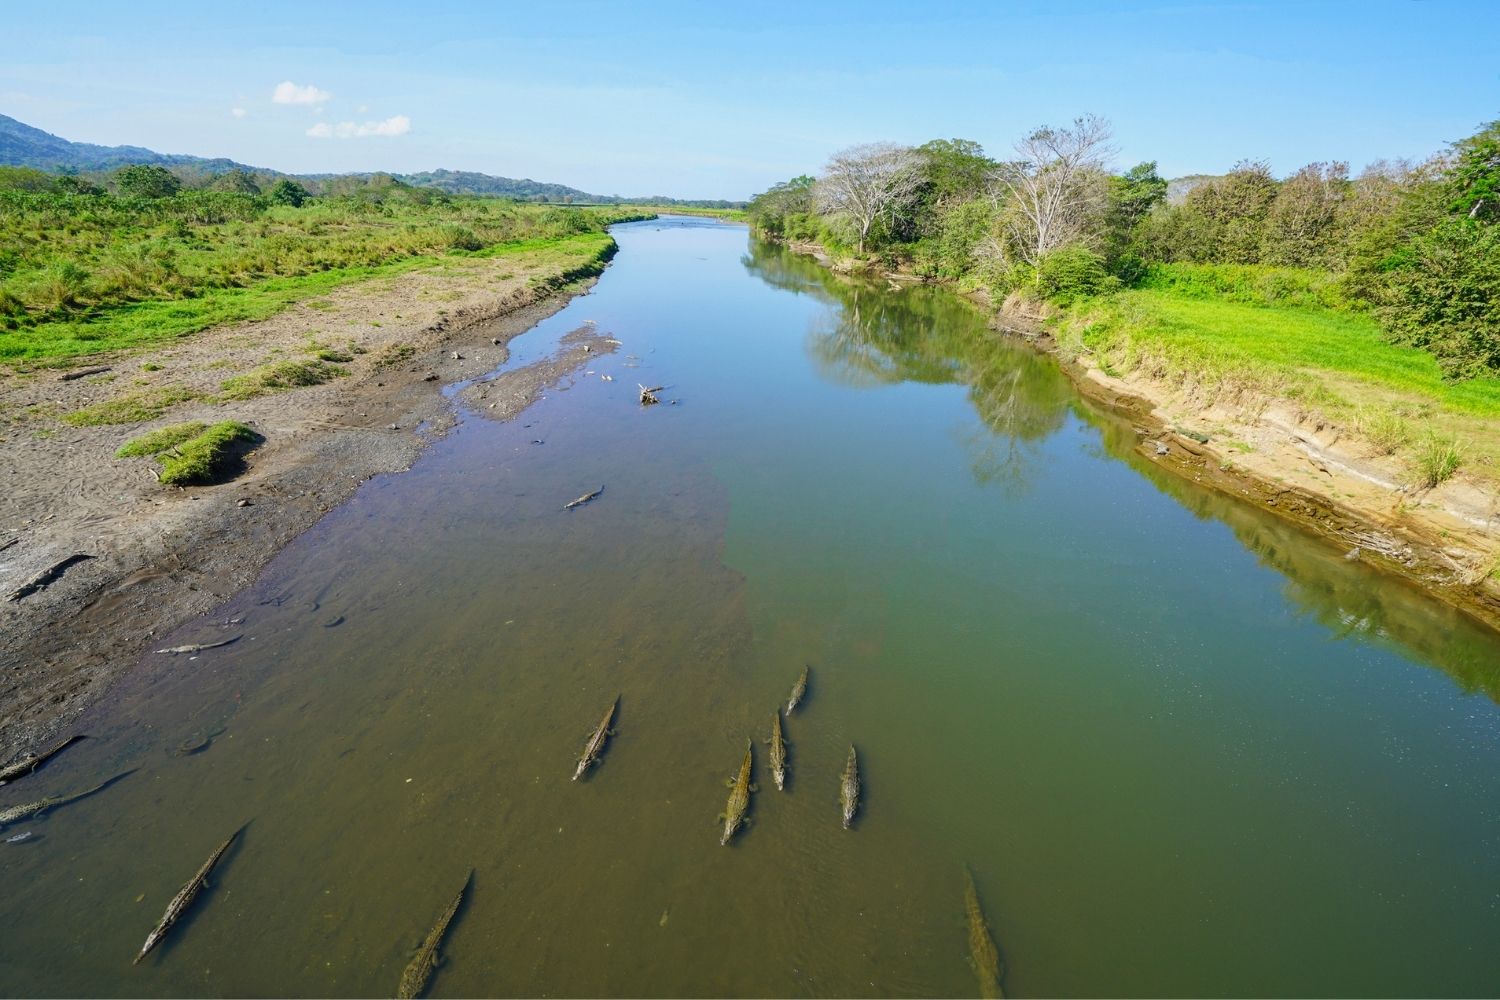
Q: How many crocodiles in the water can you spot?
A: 12